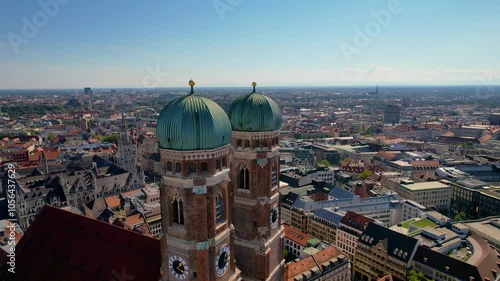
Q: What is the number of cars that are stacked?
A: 0